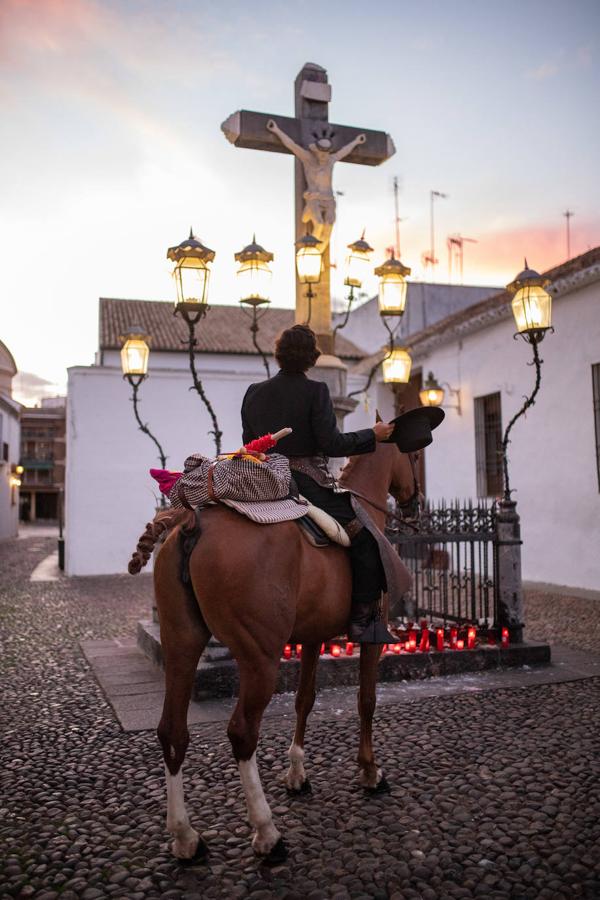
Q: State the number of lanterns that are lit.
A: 9